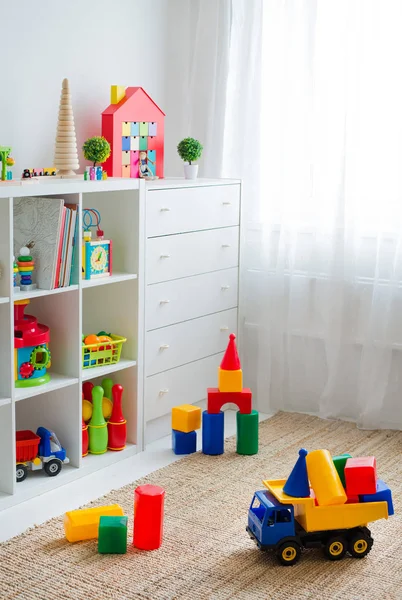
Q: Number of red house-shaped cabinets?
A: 1